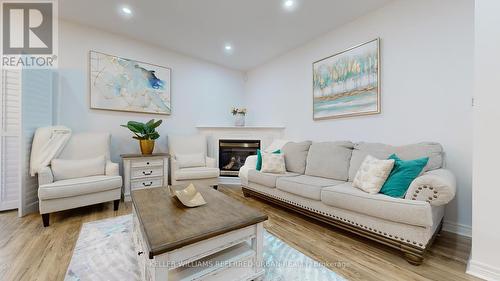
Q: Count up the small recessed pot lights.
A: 3